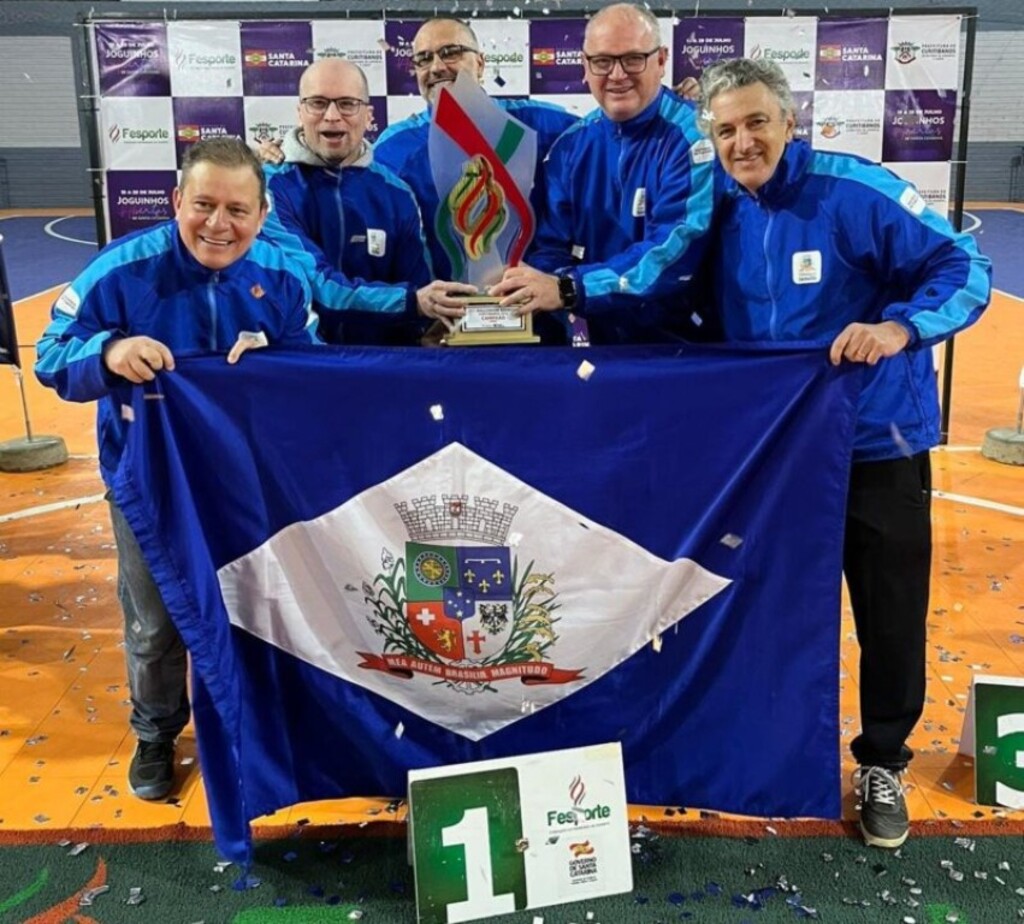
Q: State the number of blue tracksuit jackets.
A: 5